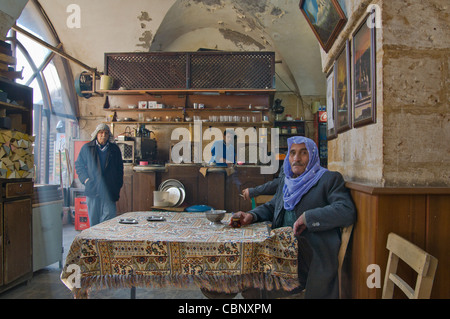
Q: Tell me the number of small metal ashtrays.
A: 2